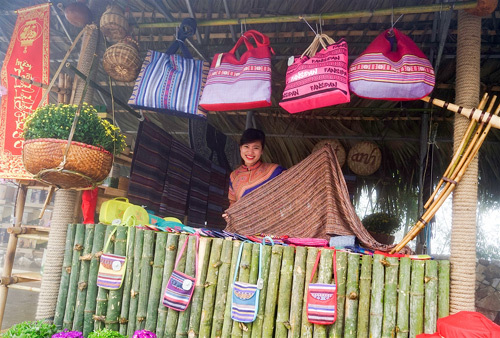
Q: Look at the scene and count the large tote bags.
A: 4